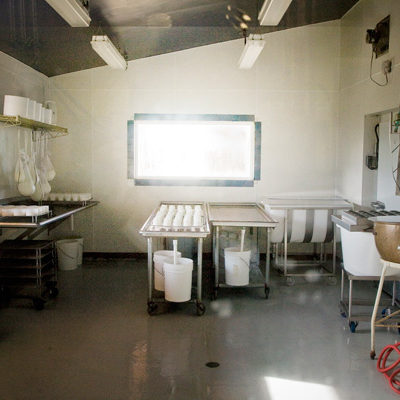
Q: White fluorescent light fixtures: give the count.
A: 4